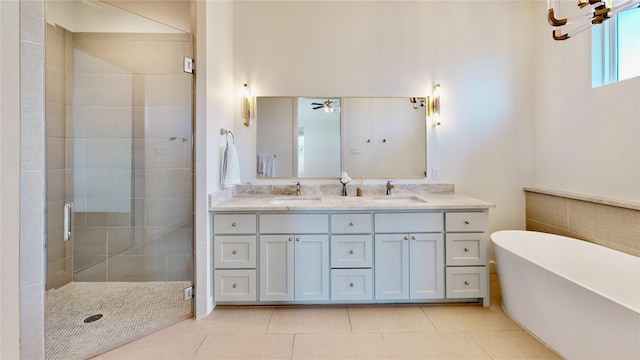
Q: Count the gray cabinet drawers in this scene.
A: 9